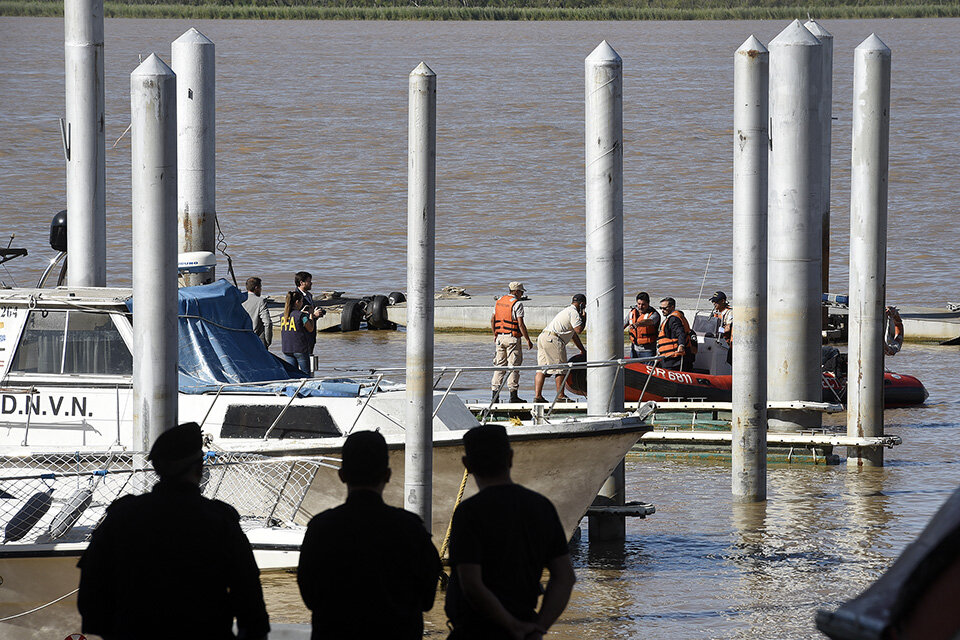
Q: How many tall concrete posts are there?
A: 9